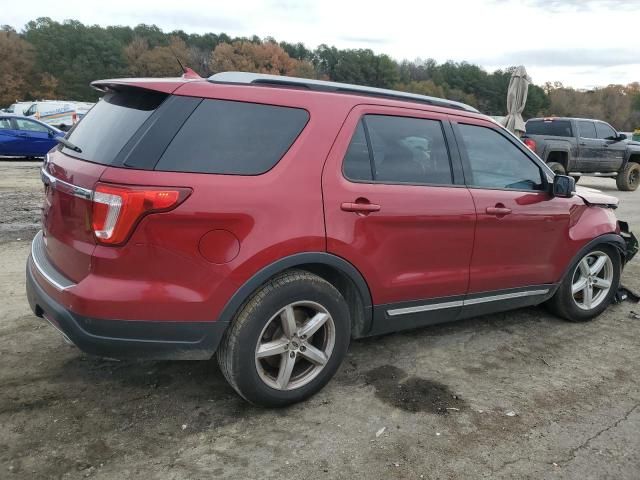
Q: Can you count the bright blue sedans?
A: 1